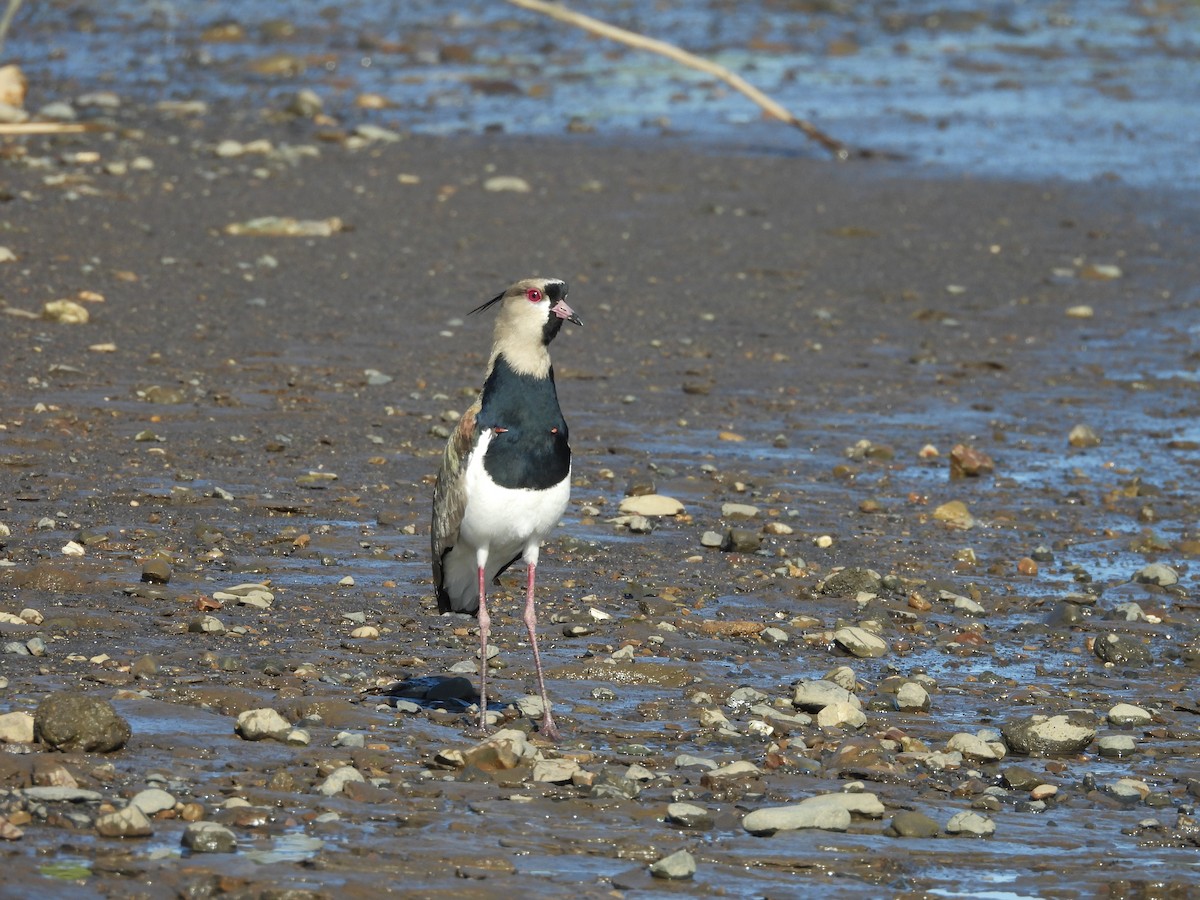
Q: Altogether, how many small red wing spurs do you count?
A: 2